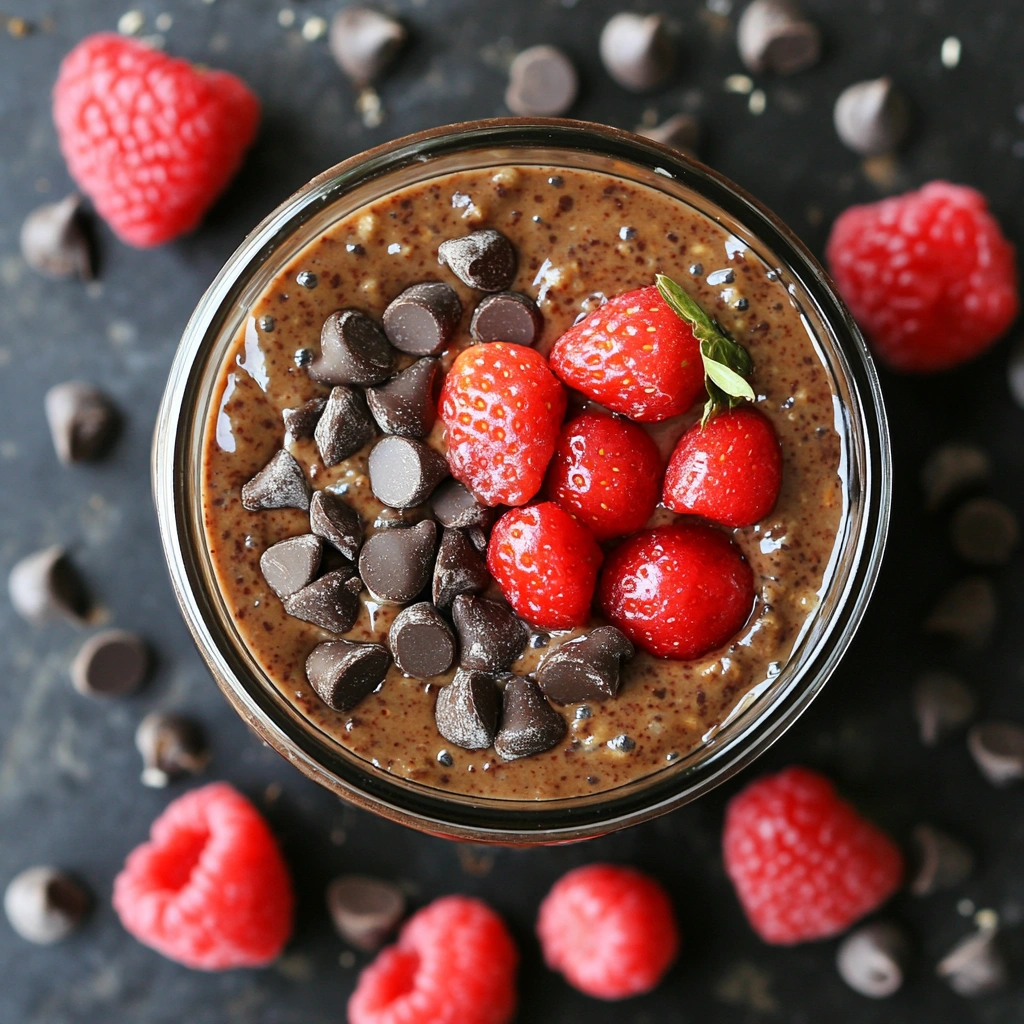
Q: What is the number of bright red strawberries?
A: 6